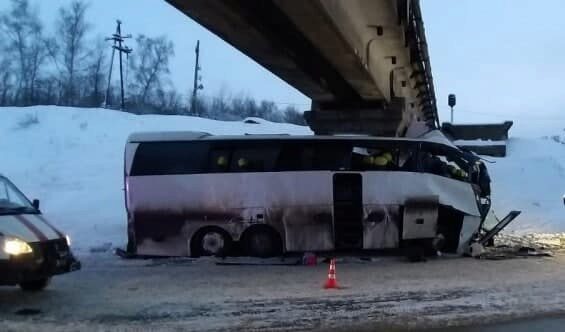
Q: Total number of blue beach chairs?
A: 0